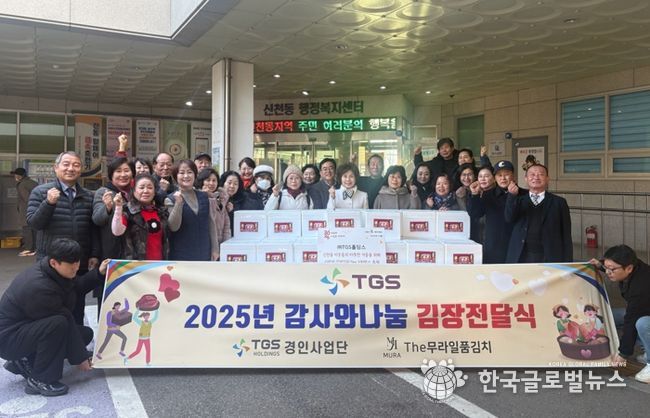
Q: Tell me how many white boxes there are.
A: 13